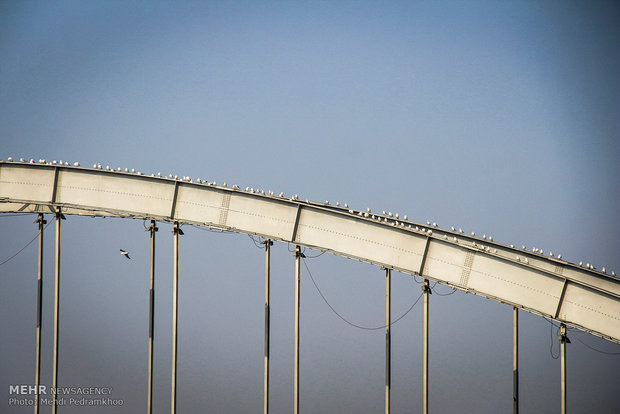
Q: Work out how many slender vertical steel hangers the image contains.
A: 10